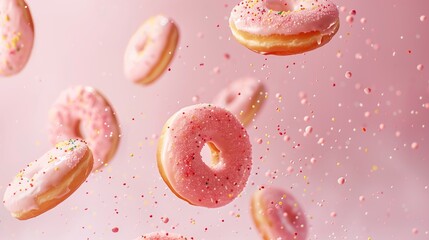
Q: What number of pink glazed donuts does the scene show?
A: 9